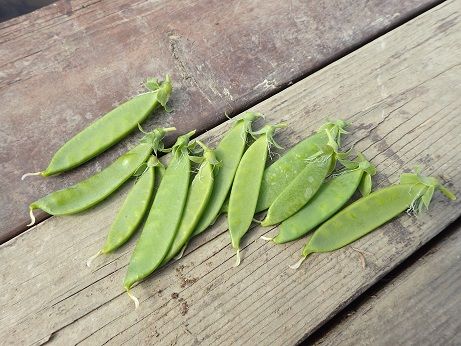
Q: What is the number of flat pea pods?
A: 11